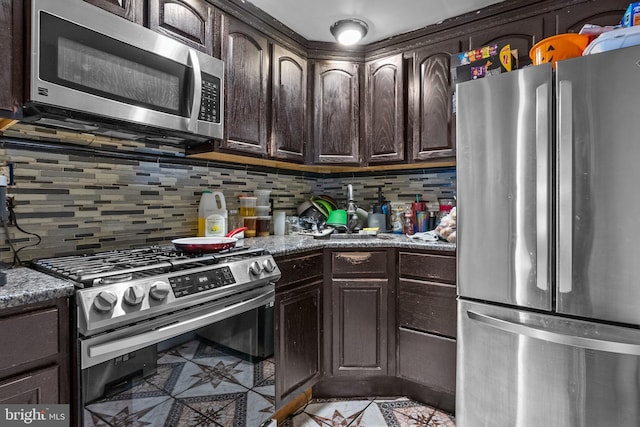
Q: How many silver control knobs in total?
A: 5